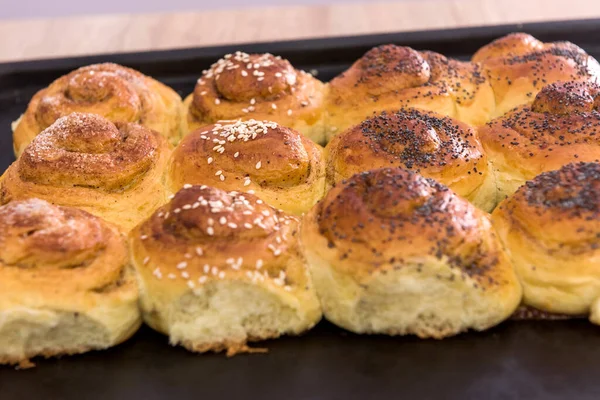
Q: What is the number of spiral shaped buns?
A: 12